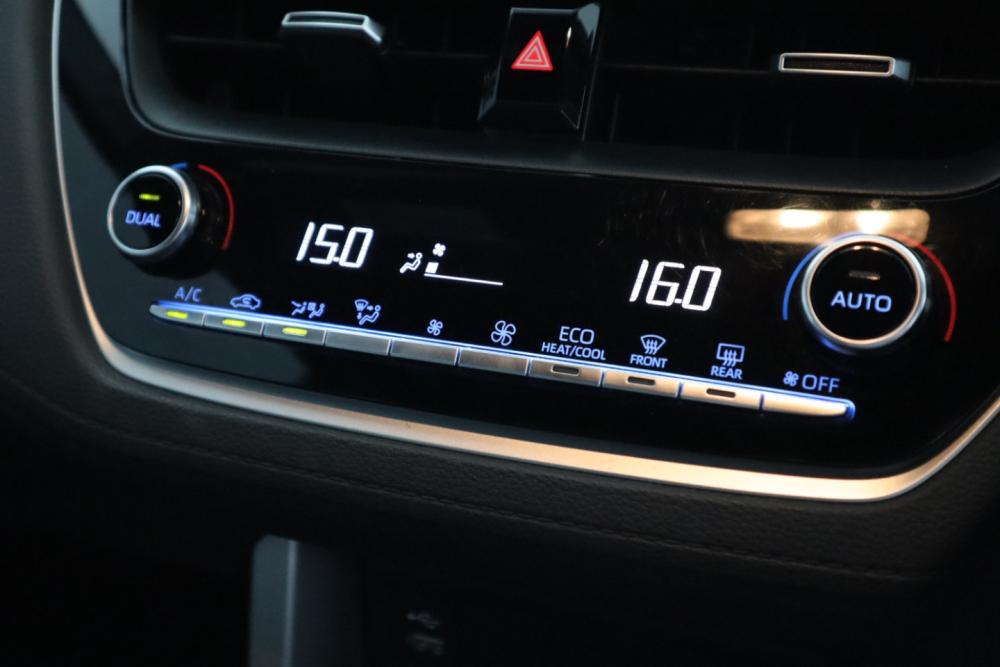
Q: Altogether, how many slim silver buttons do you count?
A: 10